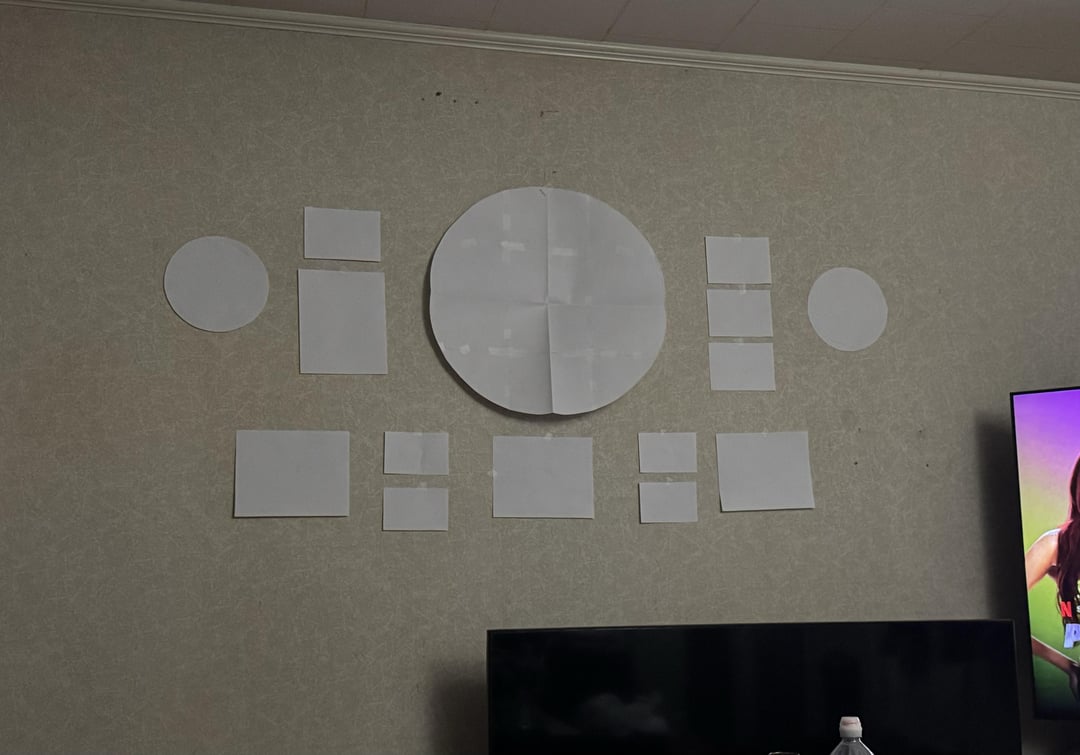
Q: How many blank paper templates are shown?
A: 15